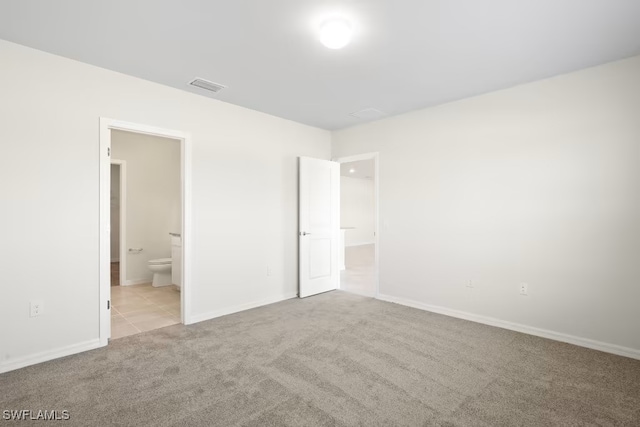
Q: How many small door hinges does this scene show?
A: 2